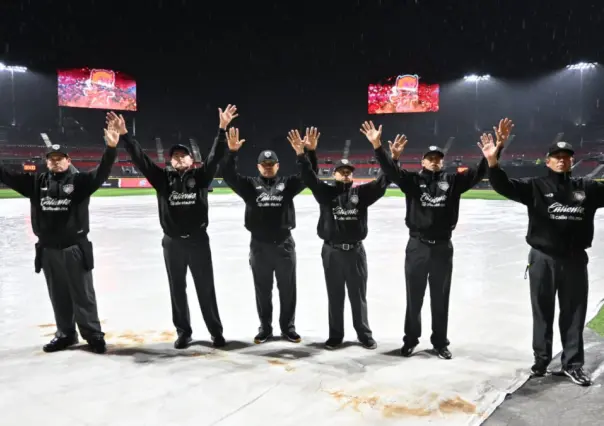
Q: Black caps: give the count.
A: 6